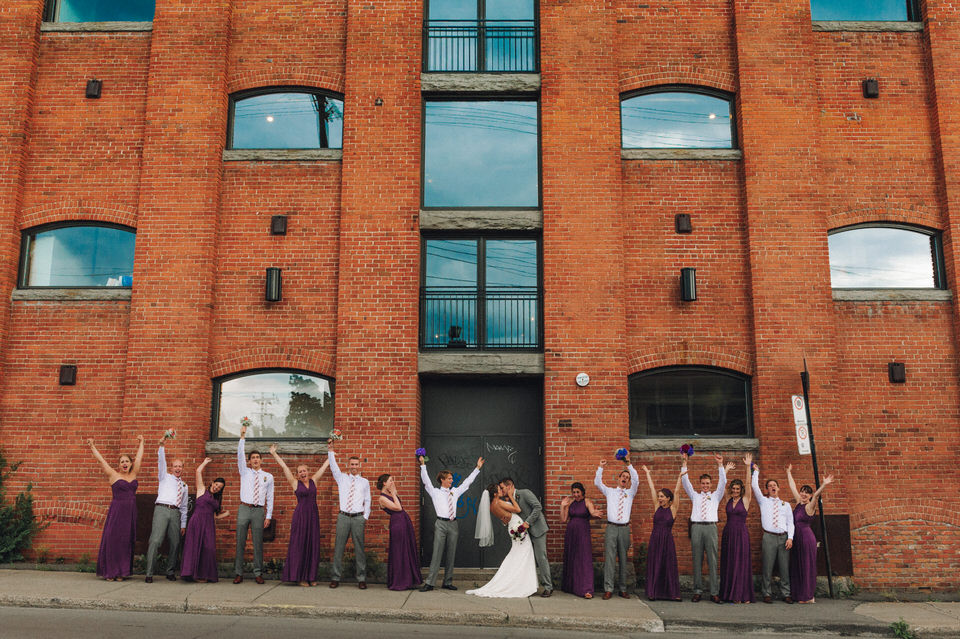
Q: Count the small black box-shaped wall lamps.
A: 6